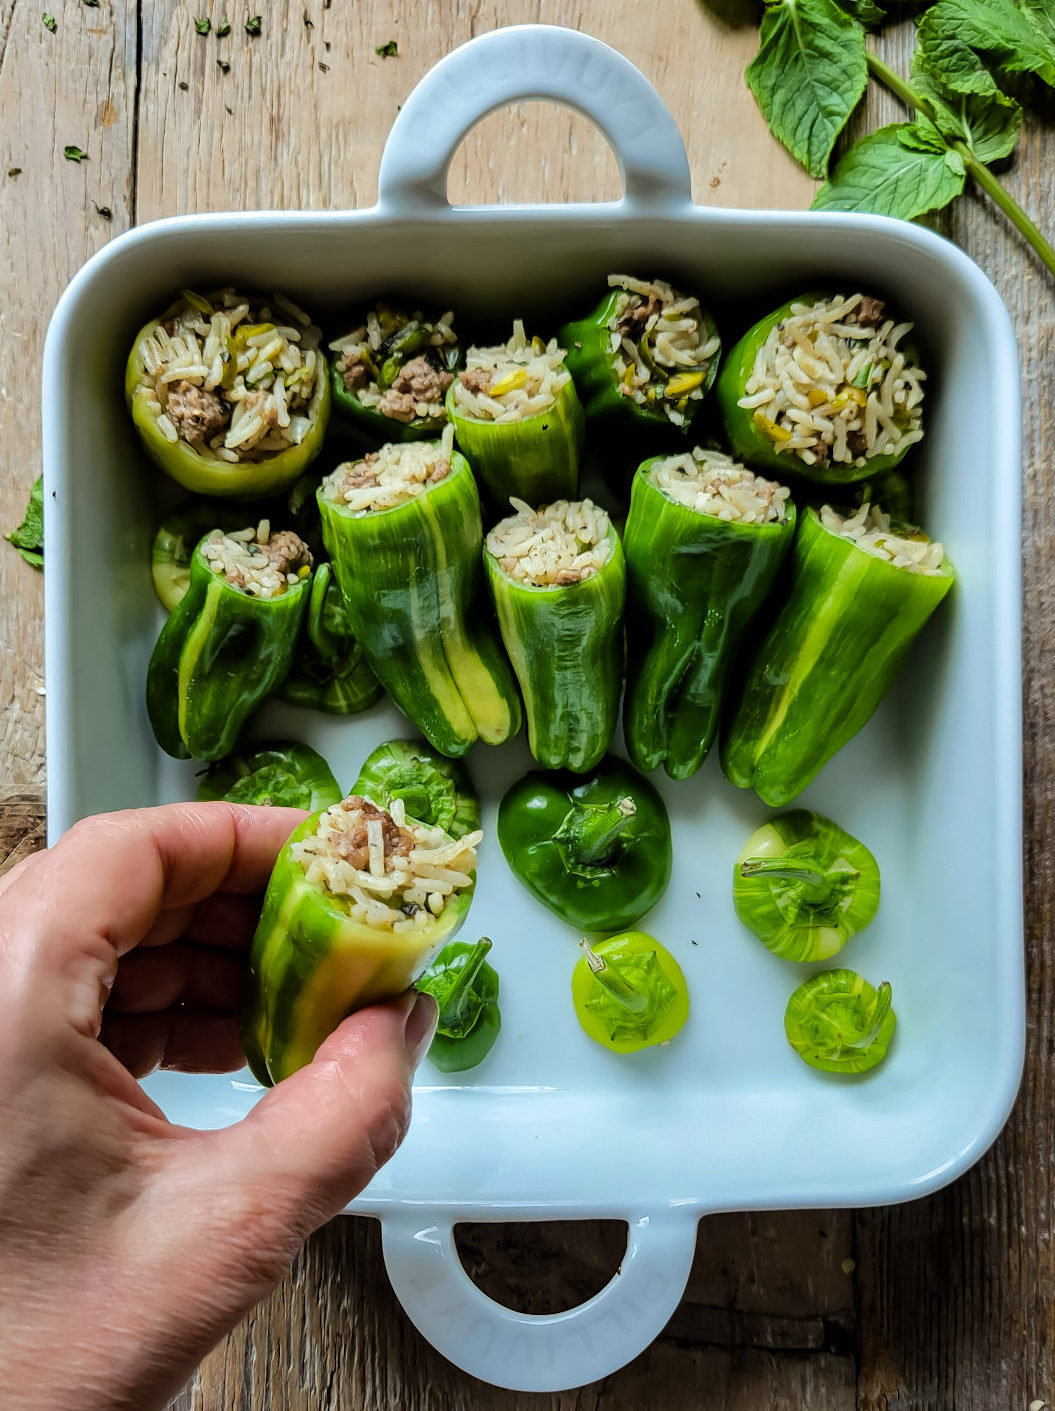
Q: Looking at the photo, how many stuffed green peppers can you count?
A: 11